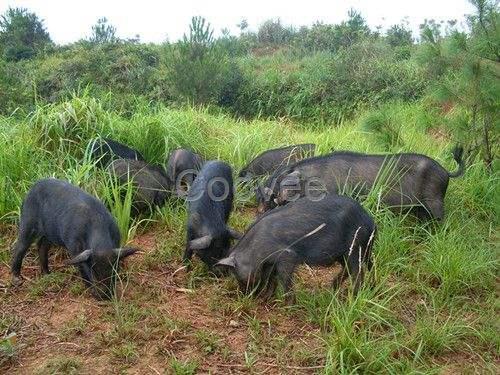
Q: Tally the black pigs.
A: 8